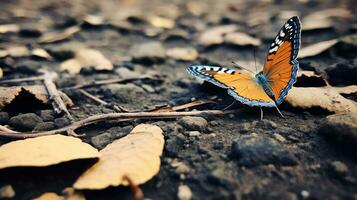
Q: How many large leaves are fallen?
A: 2